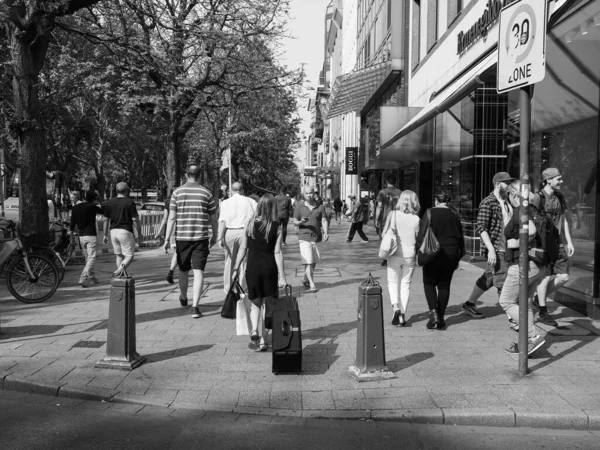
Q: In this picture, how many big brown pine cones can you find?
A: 0